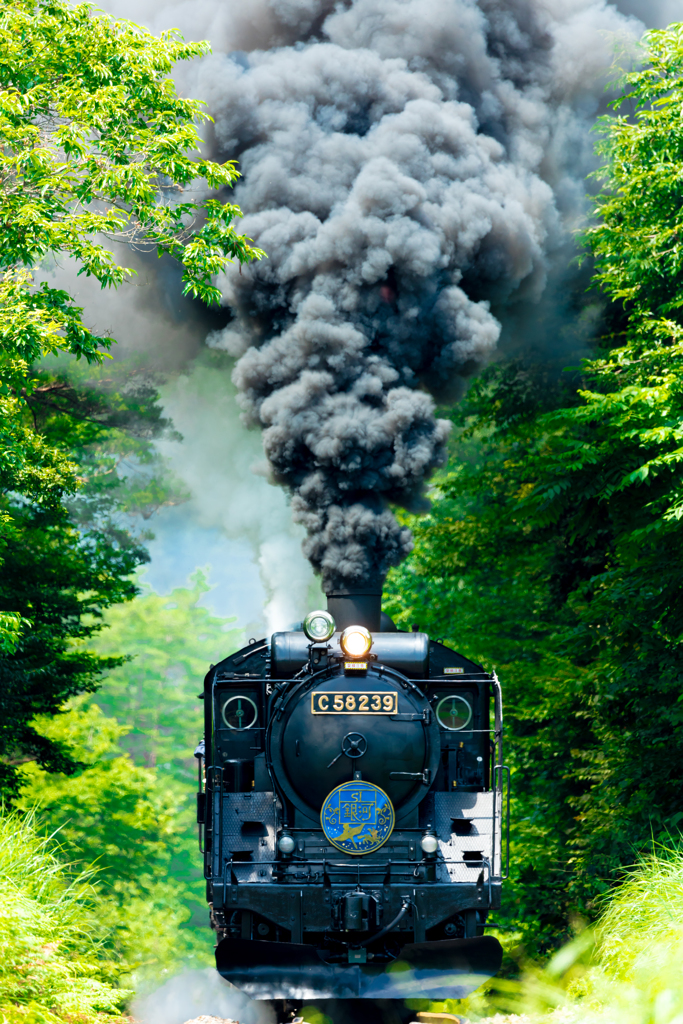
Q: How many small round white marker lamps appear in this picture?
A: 2